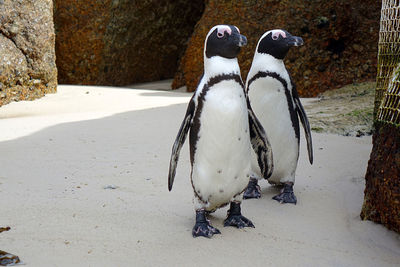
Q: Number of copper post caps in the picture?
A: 0